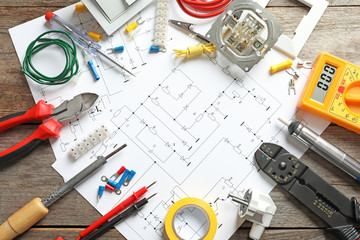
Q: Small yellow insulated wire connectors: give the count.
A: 4